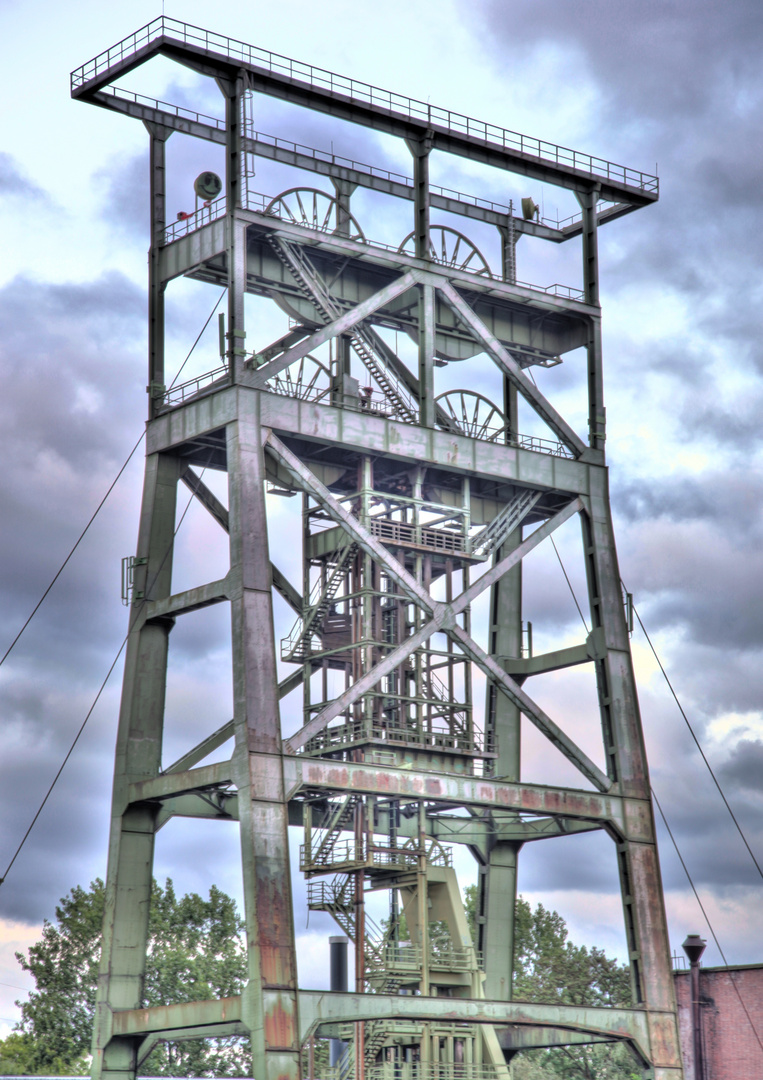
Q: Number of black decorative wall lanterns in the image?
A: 0